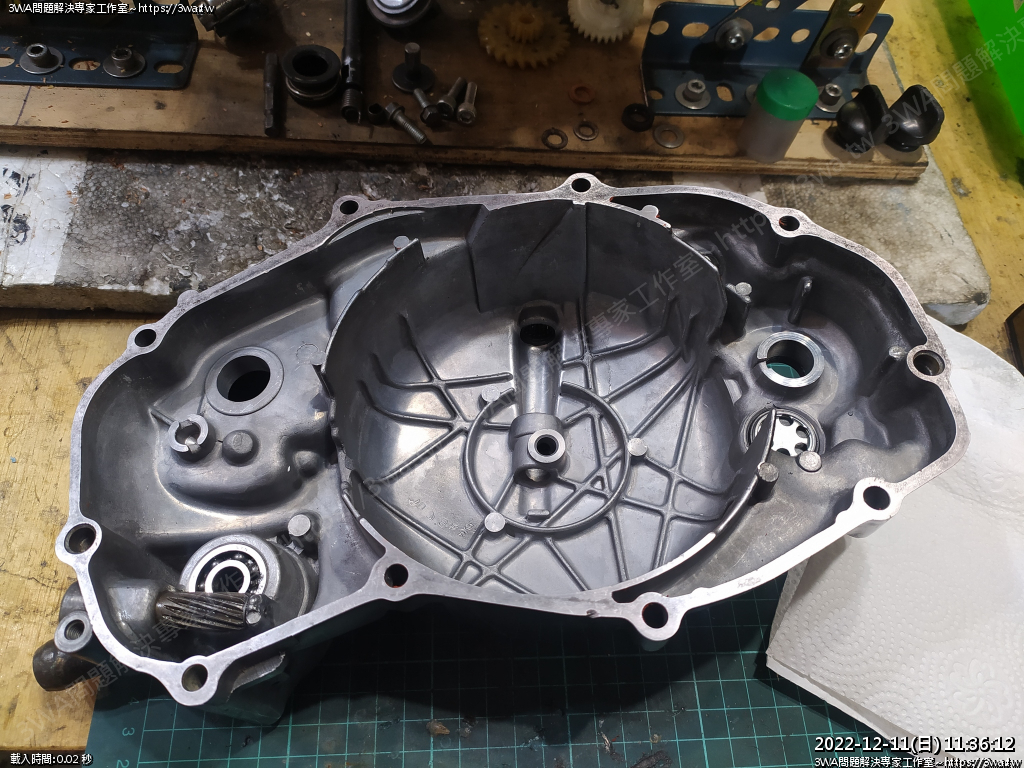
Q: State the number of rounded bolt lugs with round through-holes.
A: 10